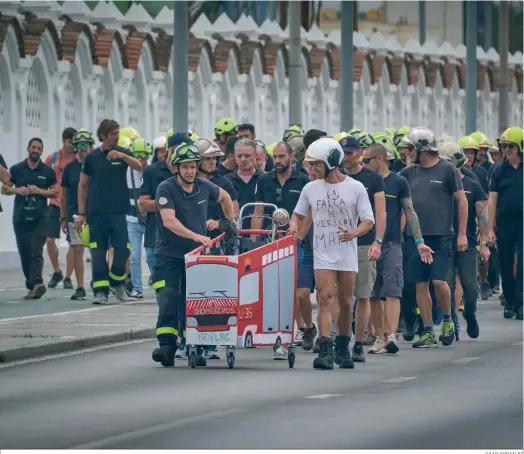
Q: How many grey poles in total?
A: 5